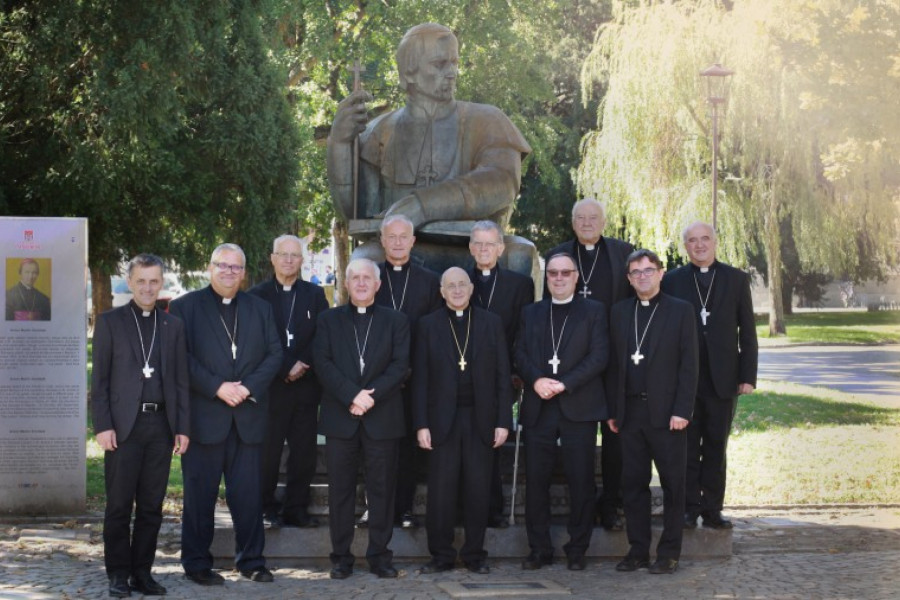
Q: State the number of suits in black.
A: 11